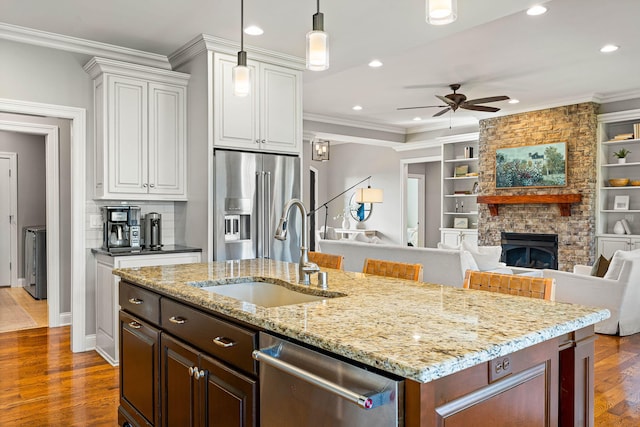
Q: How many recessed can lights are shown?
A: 7